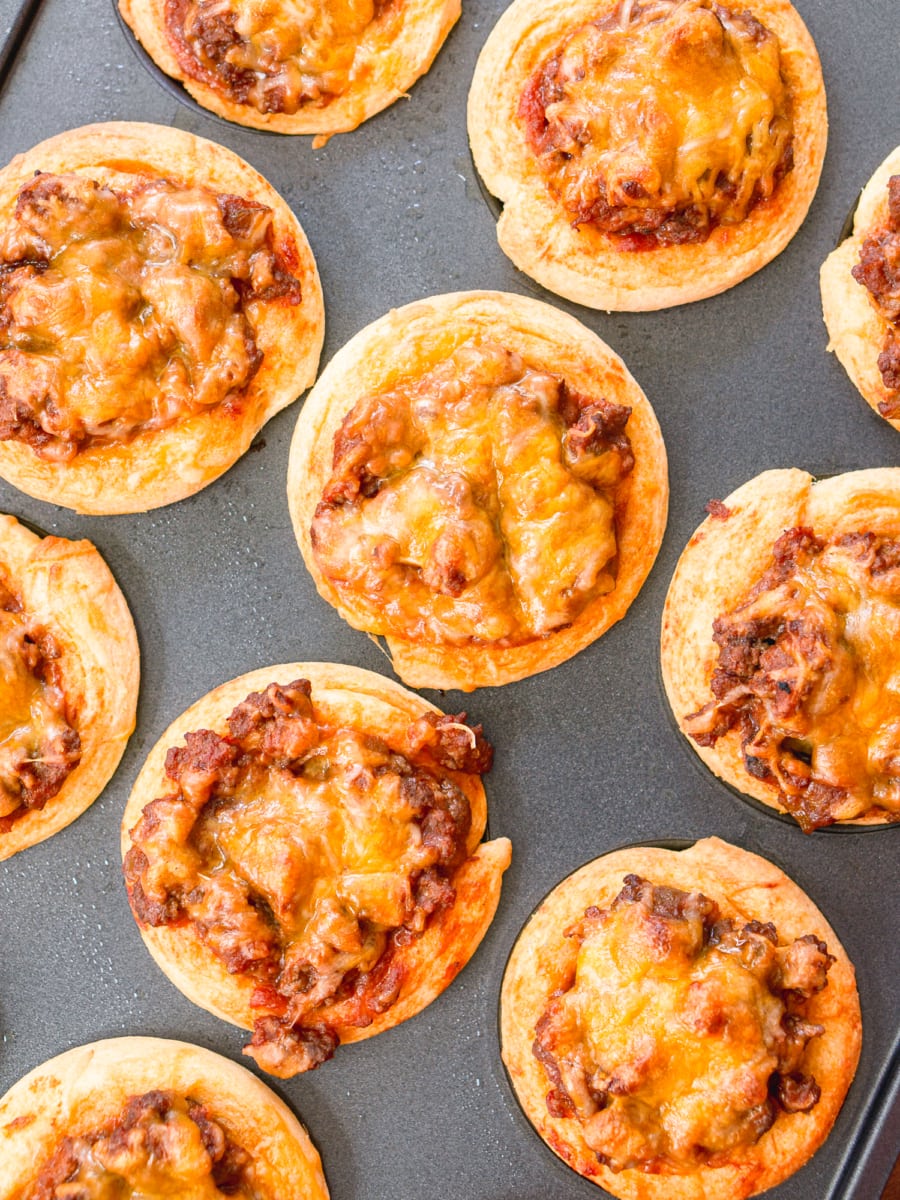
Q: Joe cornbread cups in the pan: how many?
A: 10